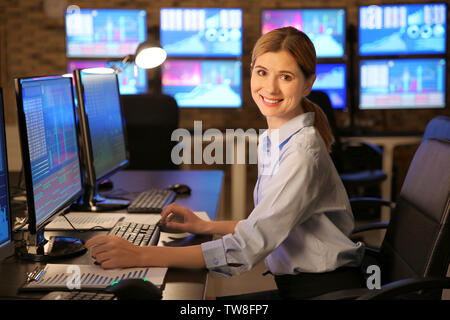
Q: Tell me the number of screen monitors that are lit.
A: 11